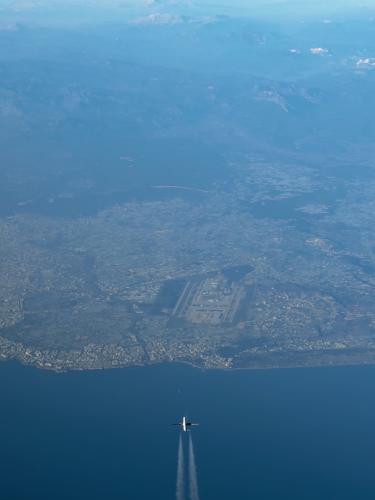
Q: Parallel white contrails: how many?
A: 2